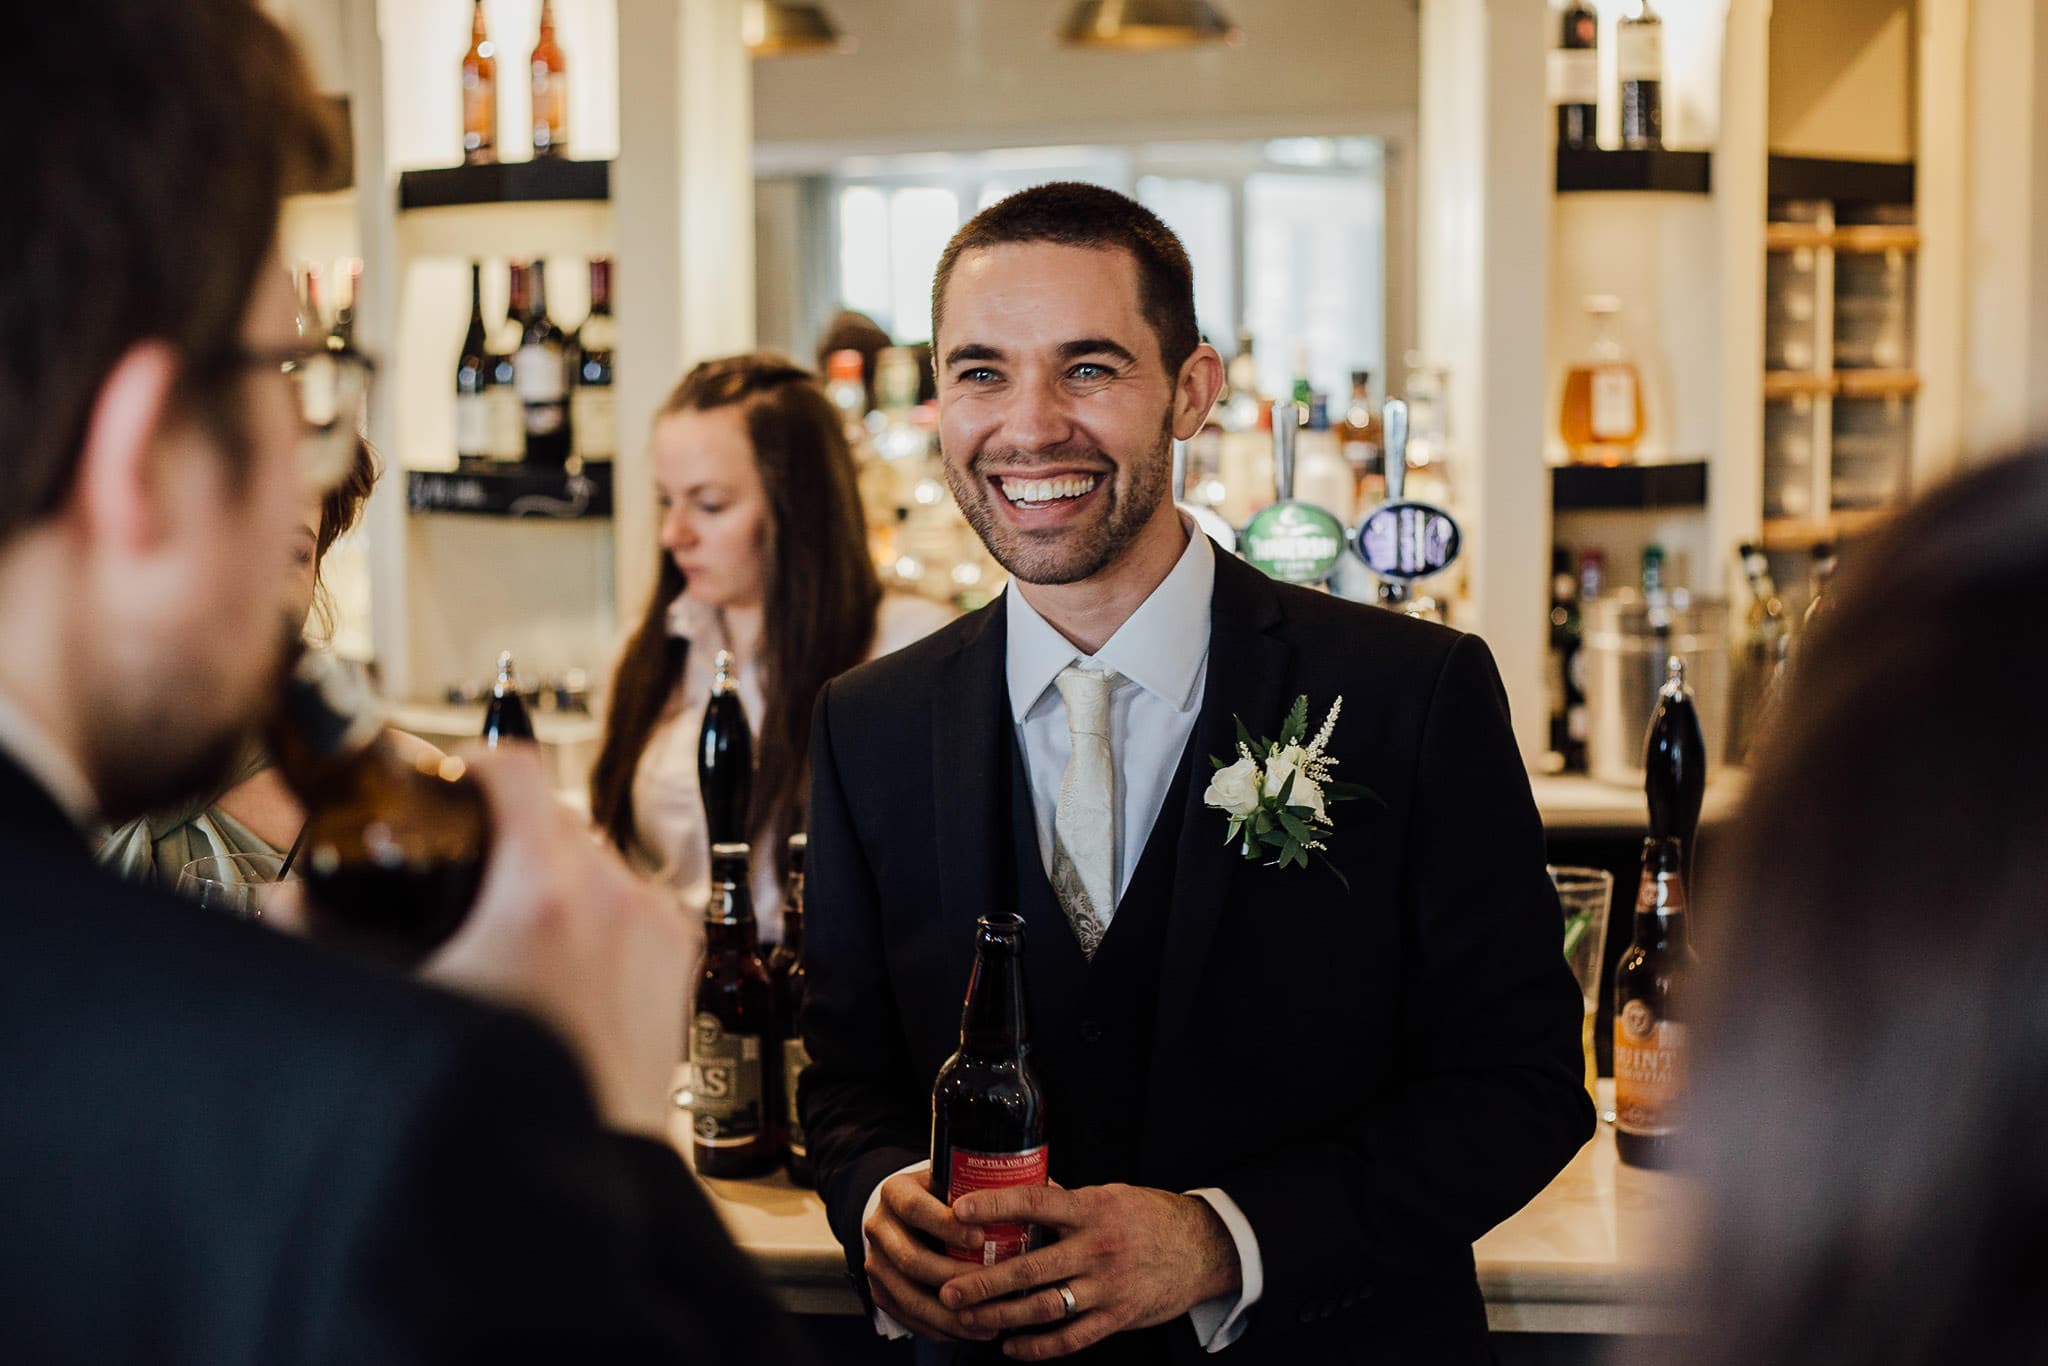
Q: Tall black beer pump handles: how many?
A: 3